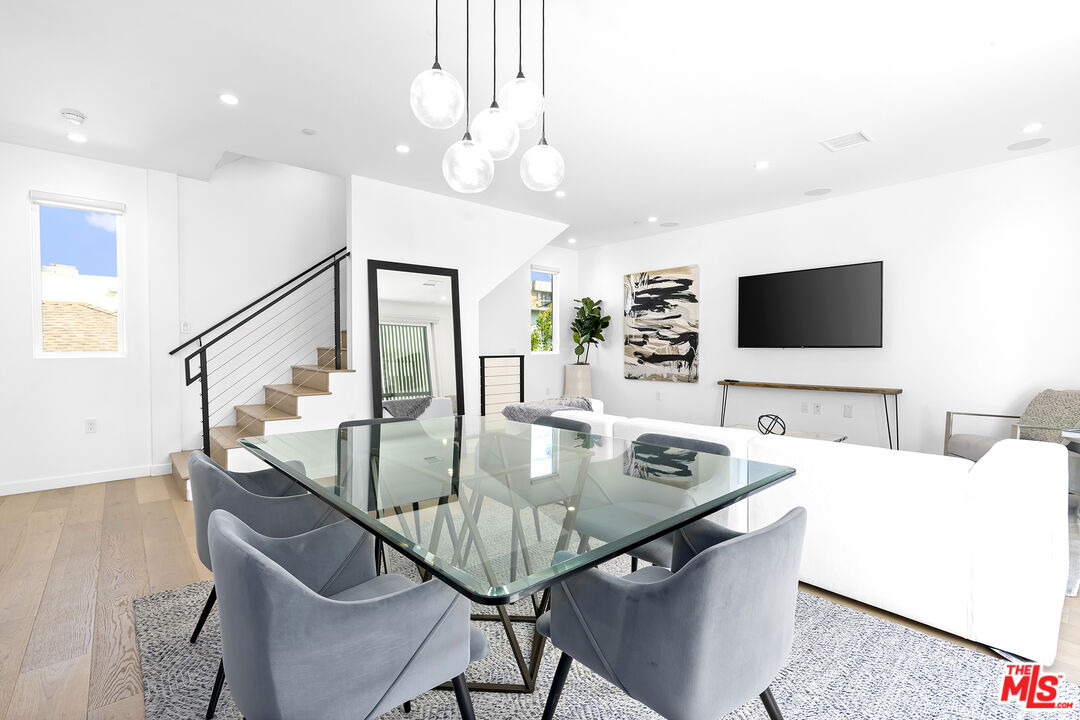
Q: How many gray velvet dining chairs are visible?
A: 6